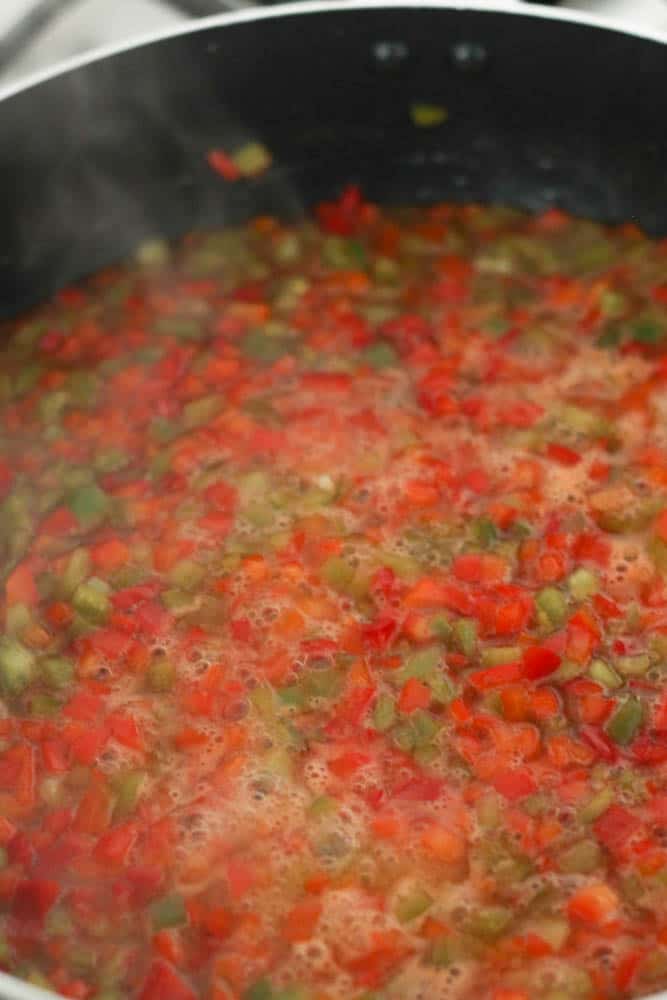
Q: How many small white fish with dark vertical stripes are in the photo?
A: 0